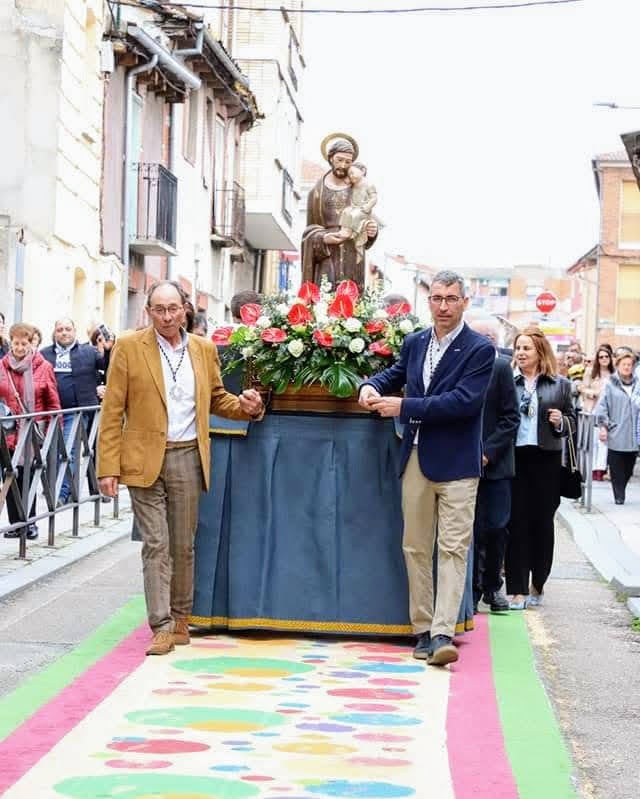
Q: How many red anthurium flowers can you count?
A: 11